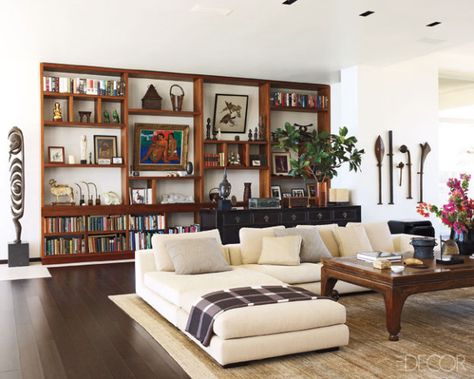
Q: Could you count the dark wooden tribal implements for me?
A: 5